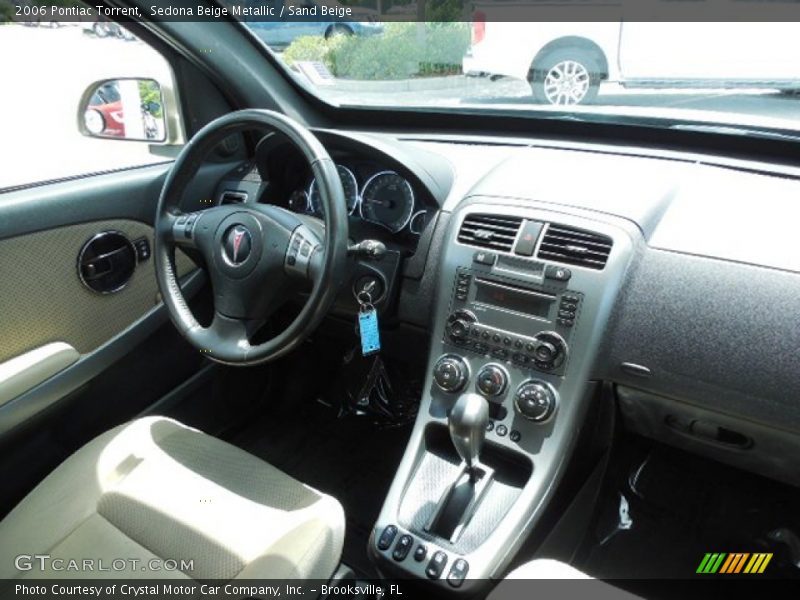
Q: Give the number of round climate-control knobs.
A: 3